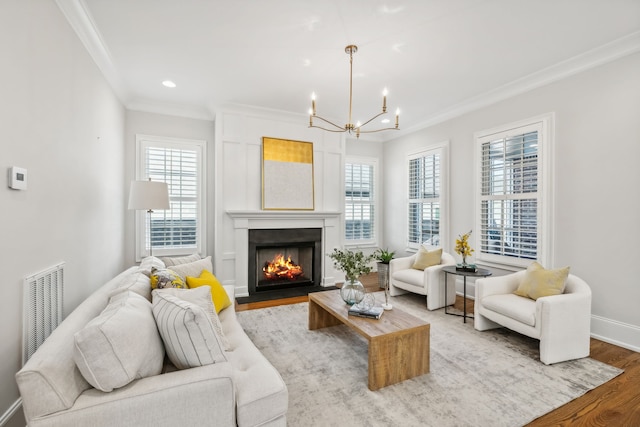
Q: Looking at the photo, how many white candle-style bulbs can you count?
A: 5